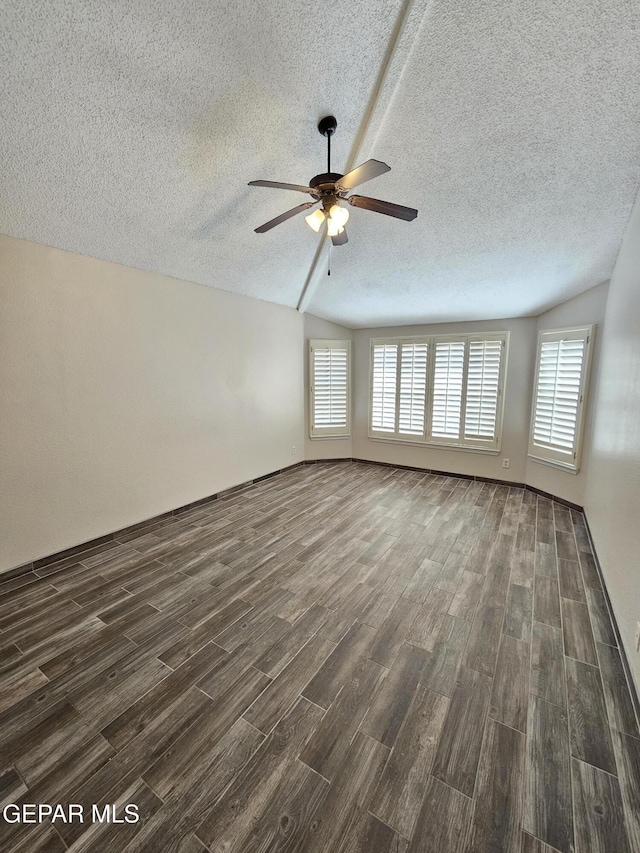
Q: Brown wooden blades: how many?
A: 5